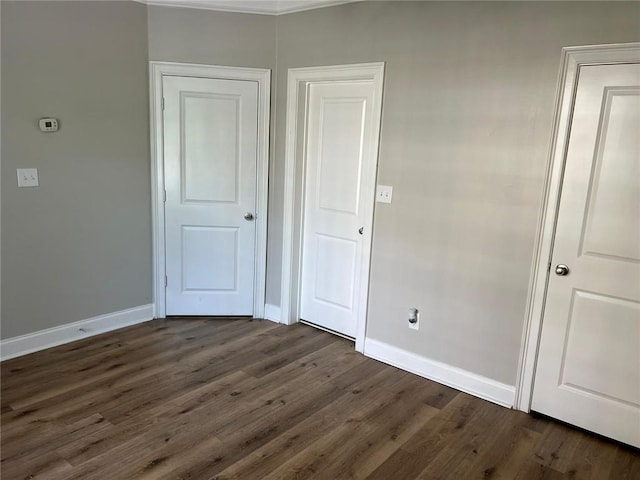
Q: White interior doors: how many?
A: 3